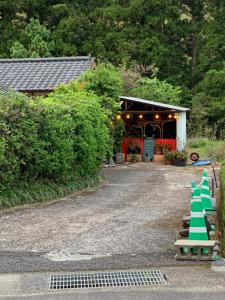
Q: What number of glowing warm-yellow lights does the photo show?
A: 6